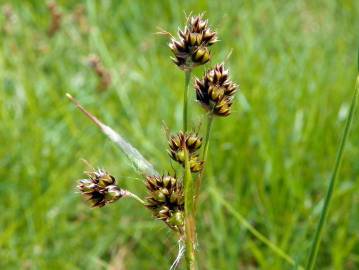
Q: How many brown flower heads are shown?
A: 5